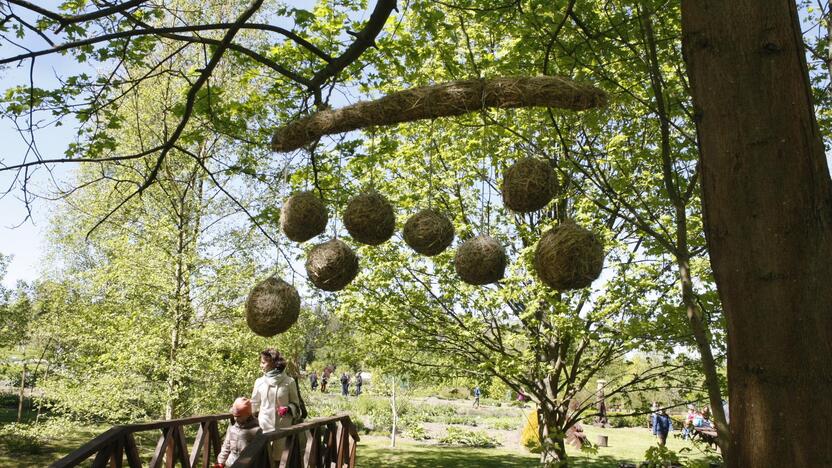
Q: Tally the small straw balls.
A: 8